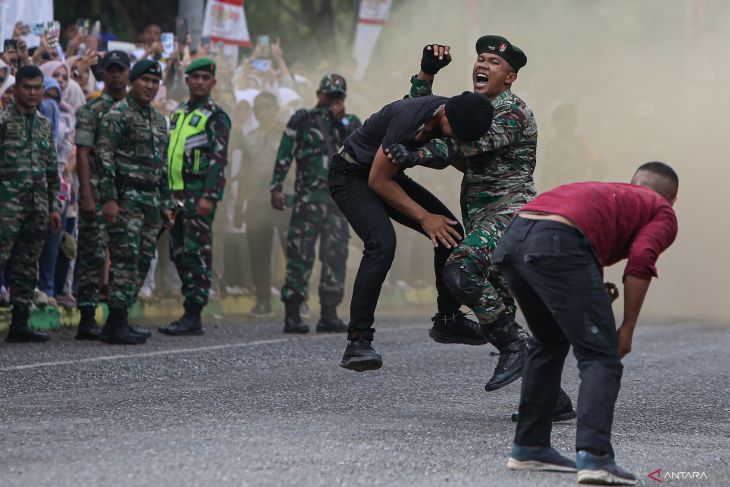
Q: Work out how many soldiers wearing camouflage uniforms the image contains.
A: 6